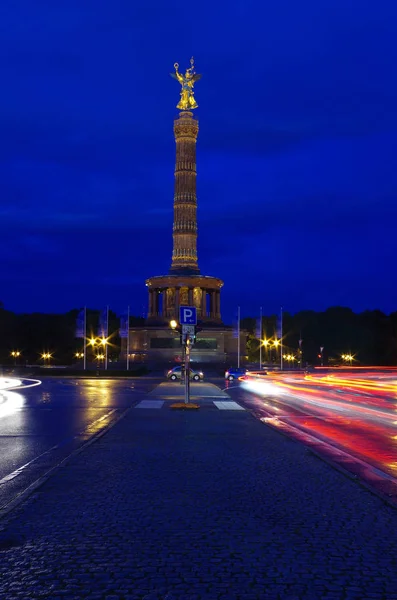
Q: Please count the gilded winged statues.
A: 1